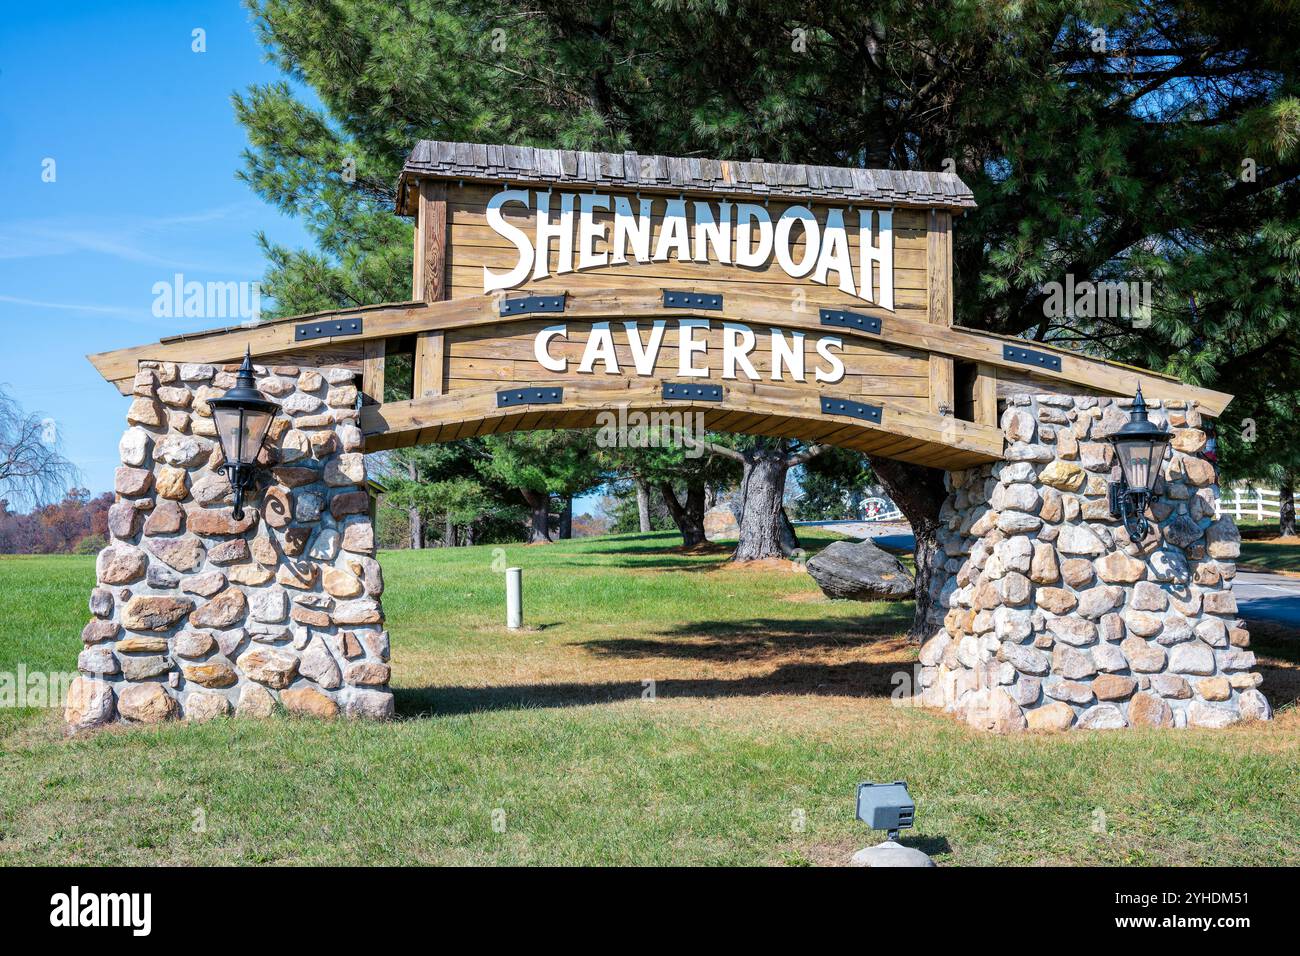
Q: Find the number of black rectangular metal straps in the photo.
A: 8